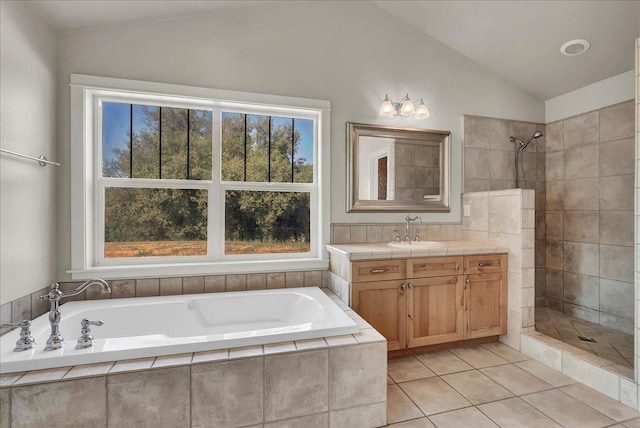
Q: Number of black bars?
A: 6